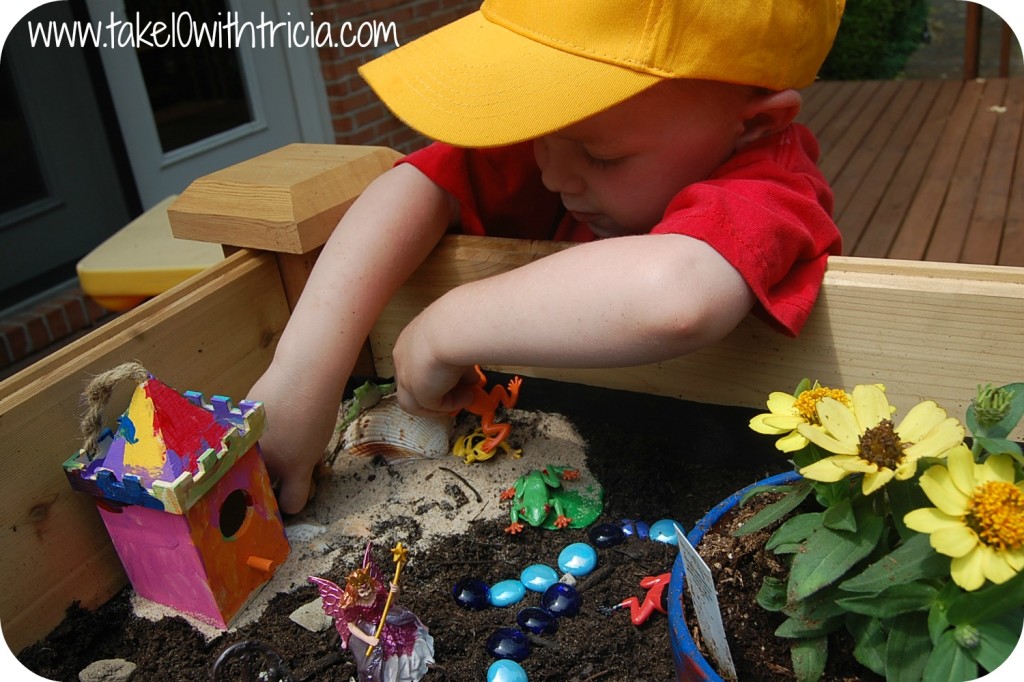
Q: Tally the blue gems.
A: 11